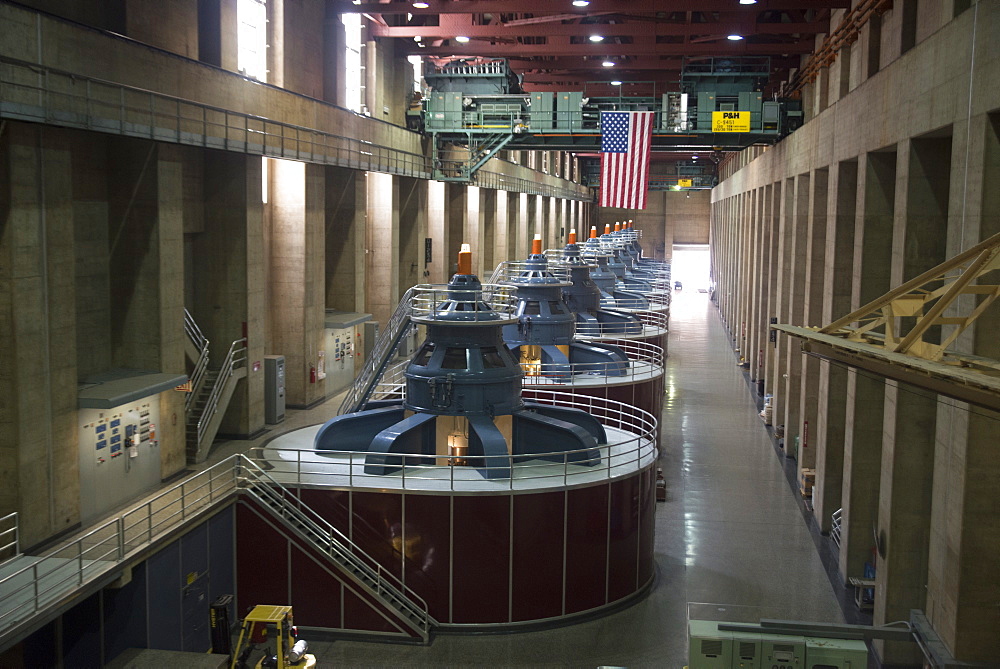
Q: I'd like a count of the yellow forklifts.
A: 1